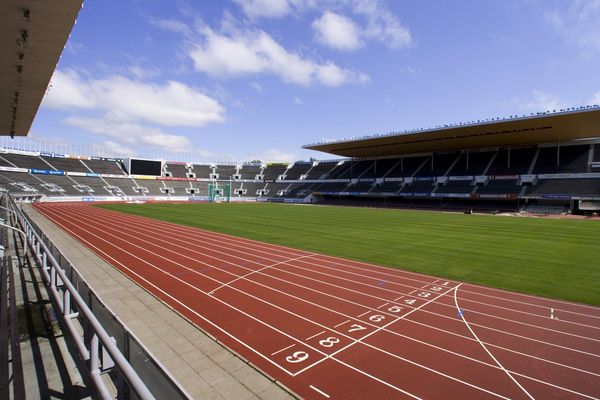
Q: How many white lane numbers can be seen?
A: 9